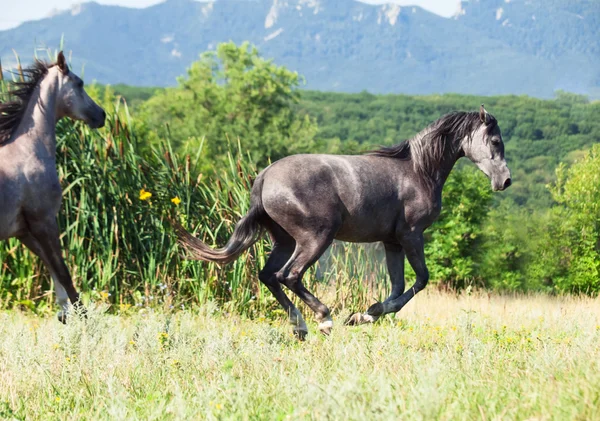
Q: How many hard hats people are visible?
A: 0